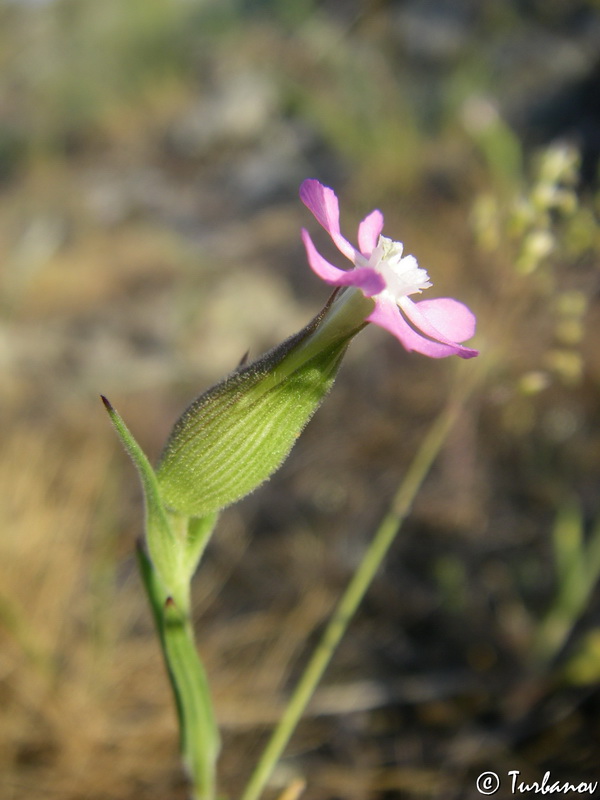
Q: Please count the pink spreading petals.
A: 5